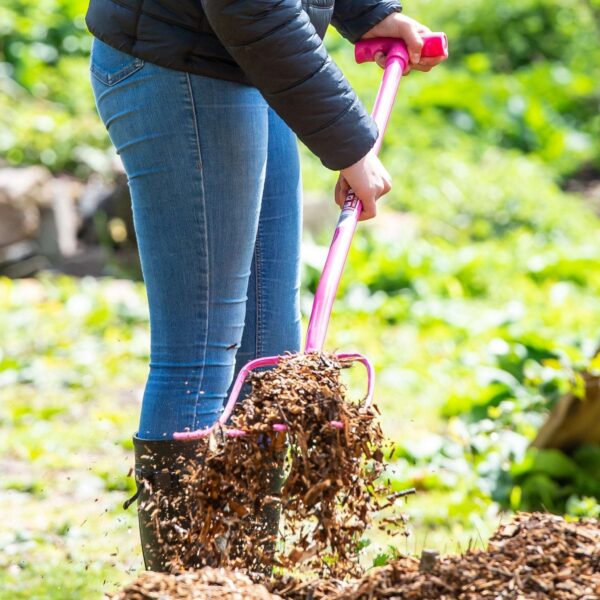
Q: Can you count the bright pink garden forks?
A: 1